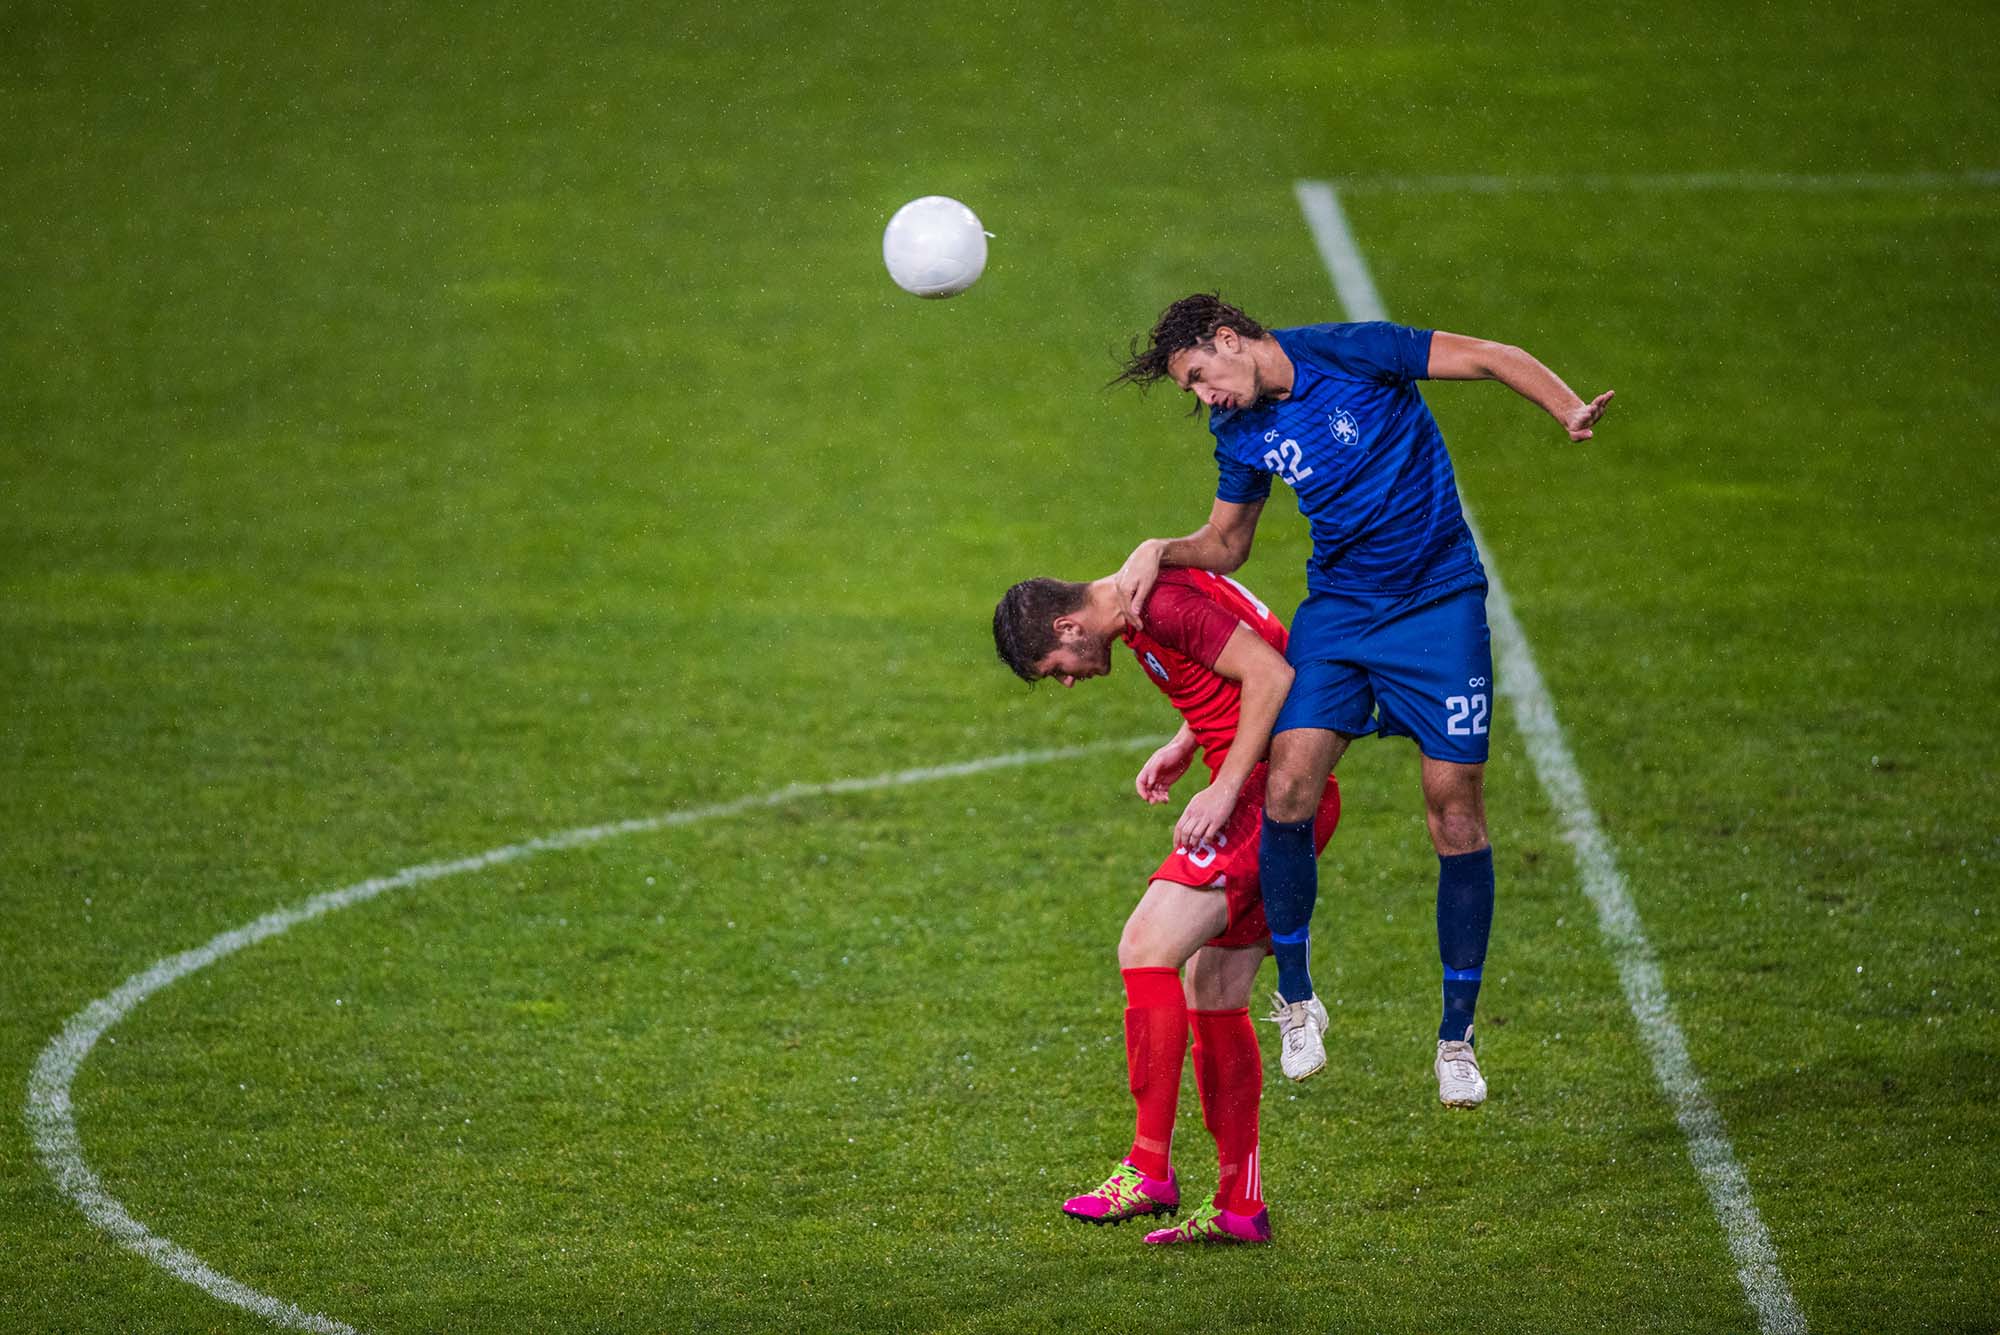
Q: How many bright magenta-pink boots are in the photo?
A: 2